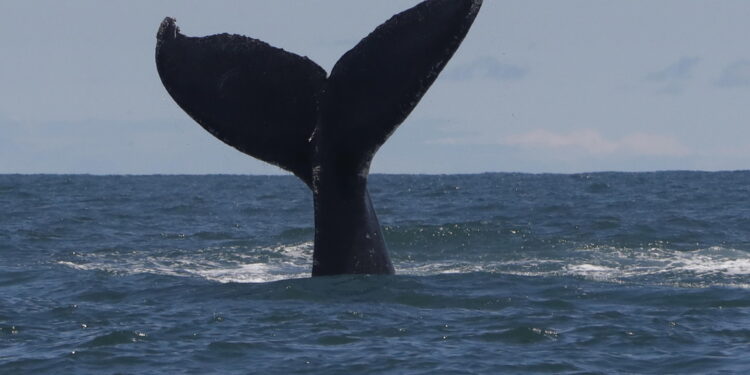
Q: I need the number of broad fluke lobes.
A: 2